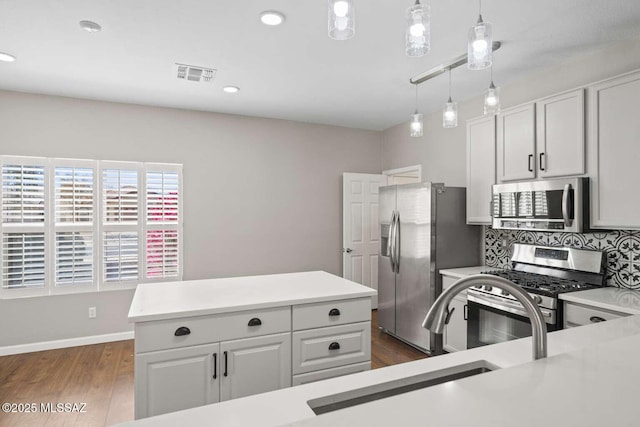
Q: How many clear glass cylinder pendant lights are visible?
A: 6